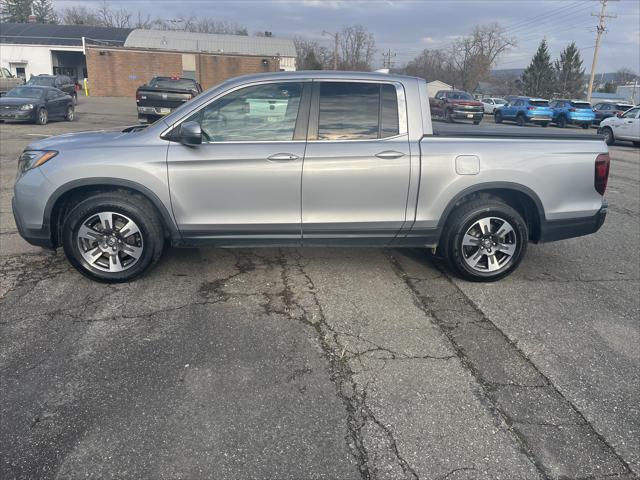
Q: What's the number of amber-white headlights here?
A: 1